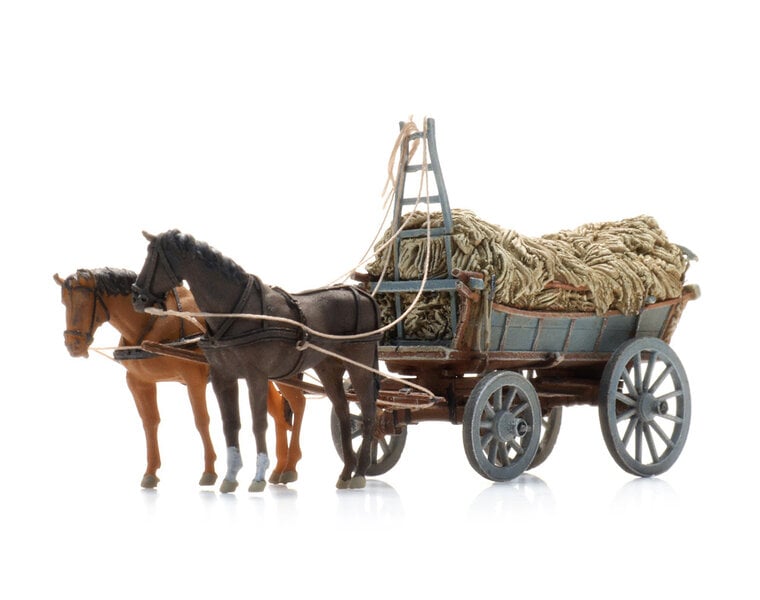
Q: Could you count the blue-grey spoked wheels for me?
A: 4